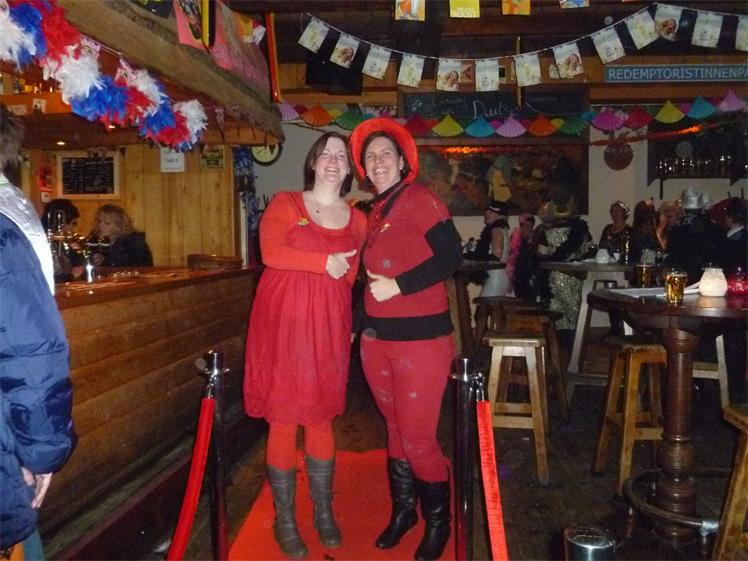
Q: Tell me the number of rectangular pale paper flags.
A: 13